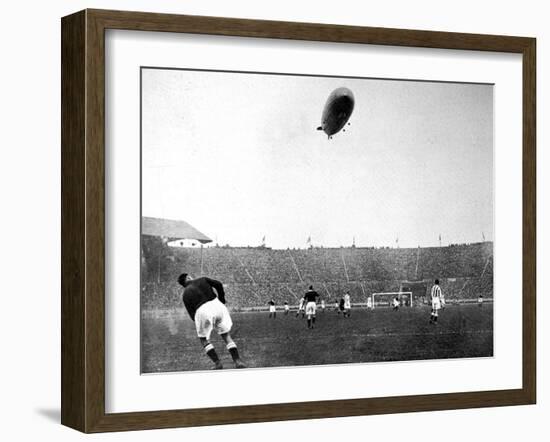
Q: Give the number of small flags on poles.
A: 6